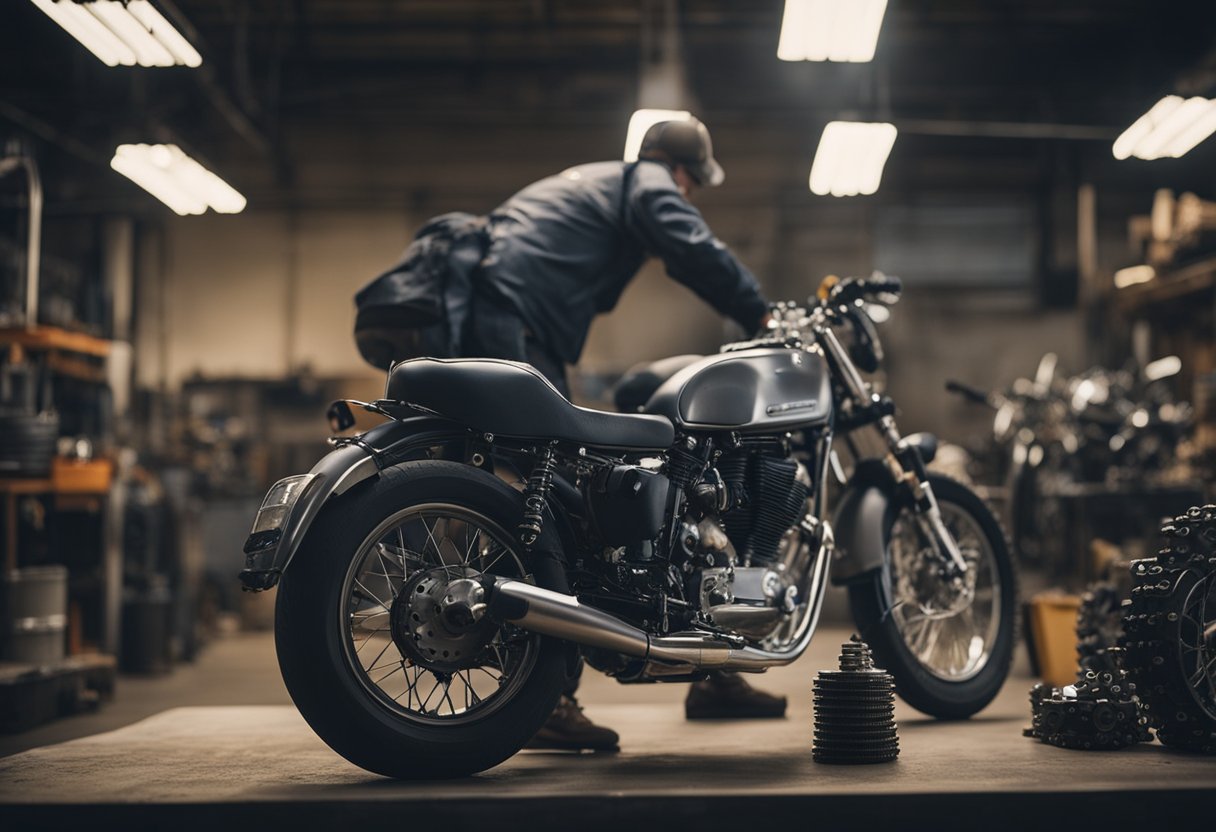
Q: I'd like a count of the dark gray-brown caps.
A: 1